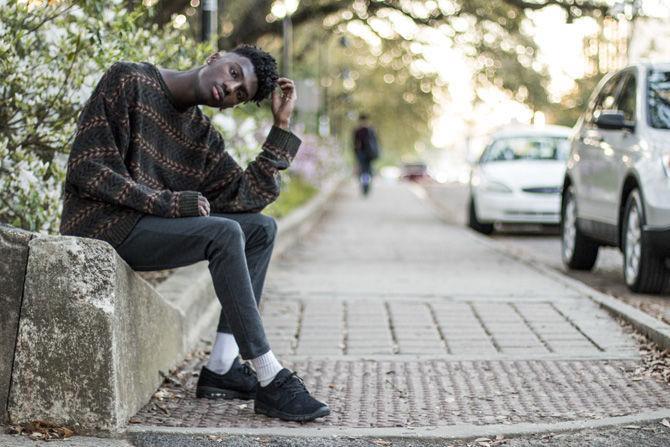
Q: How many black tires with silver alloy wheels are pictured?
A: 2